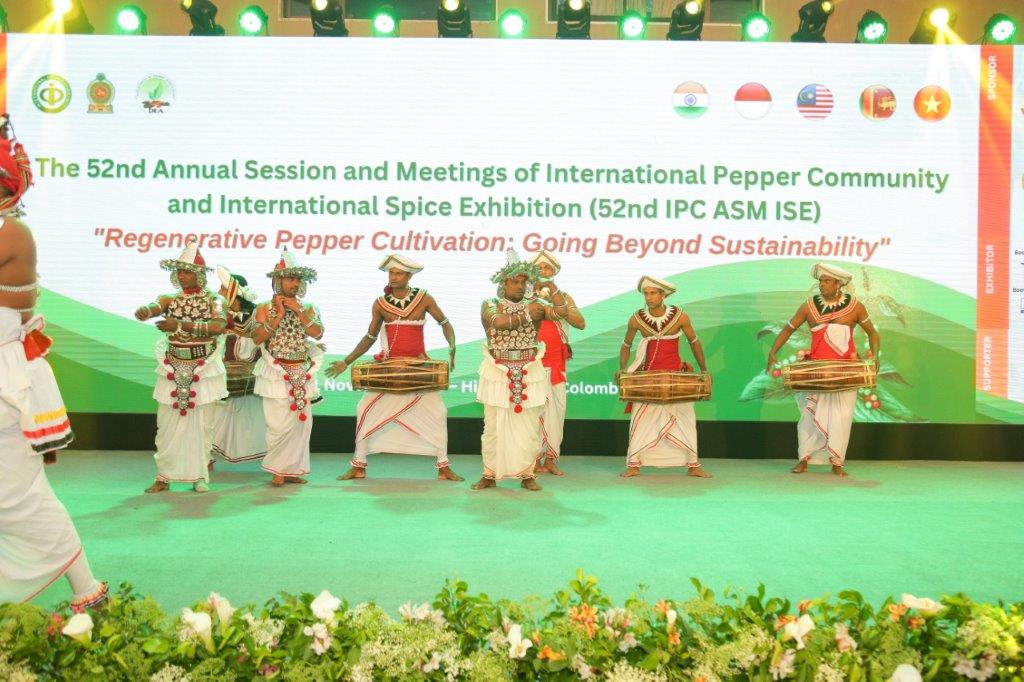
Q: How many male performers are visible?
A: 9